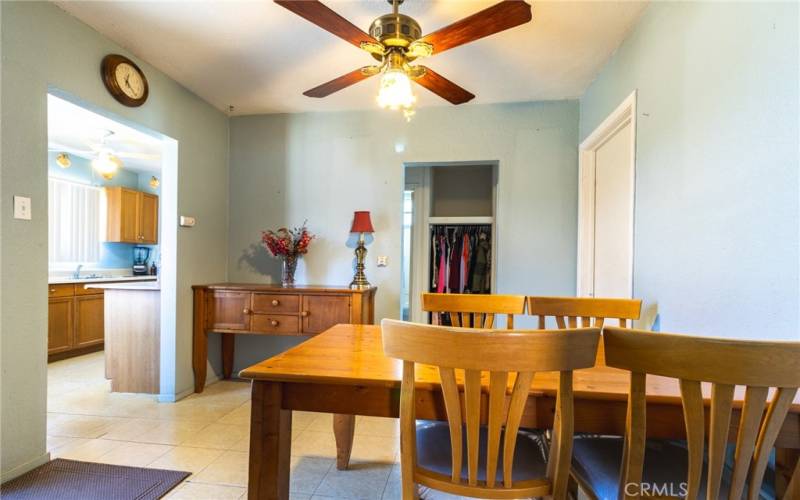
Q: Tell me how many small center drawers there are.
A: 2